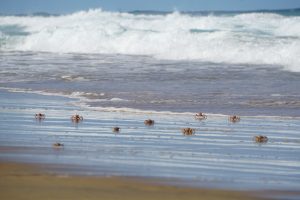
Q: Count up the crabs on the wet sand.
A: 9